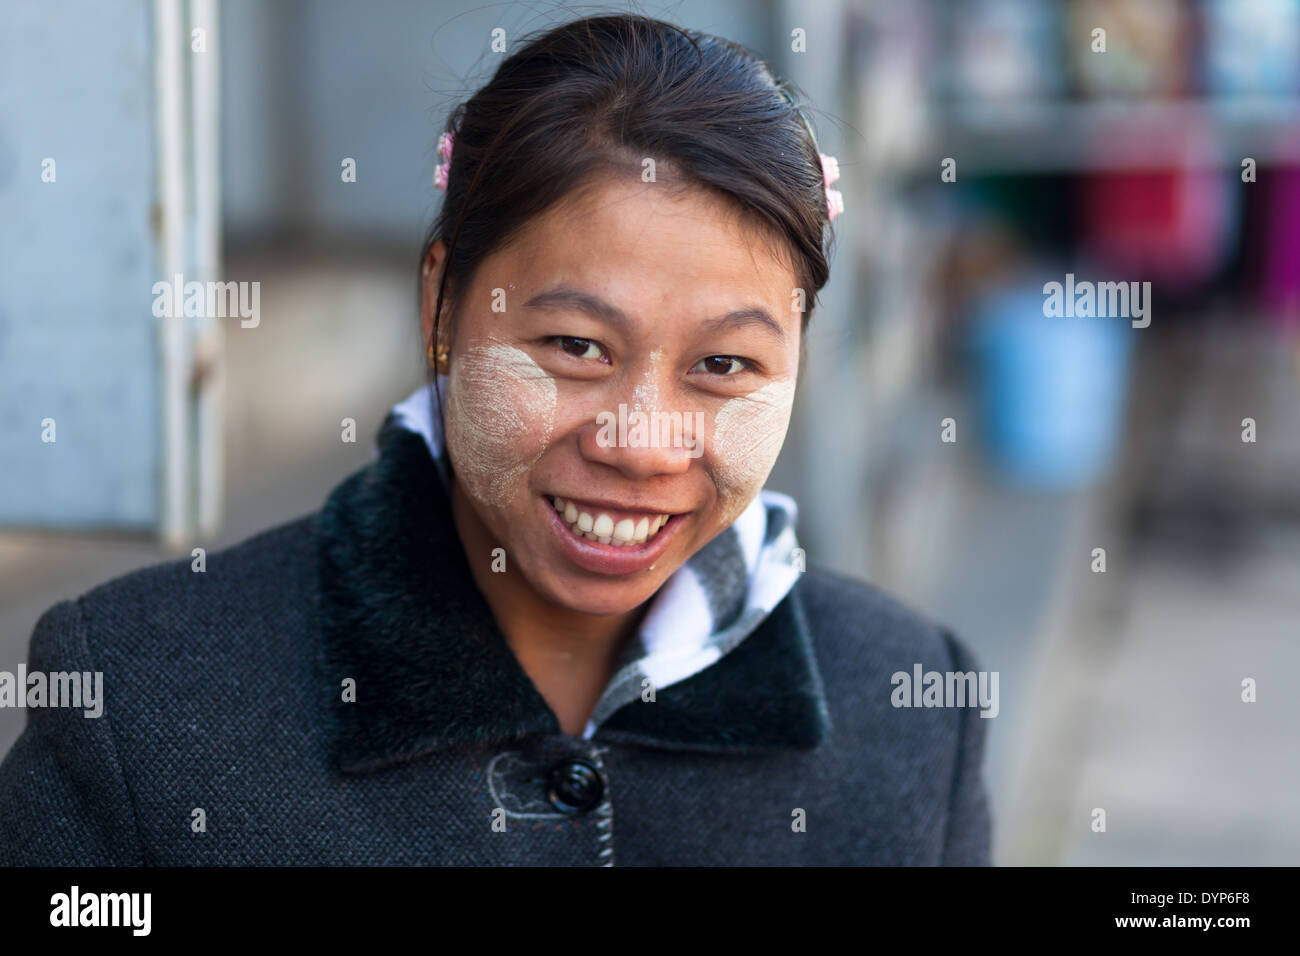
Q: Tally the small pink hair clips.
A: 2